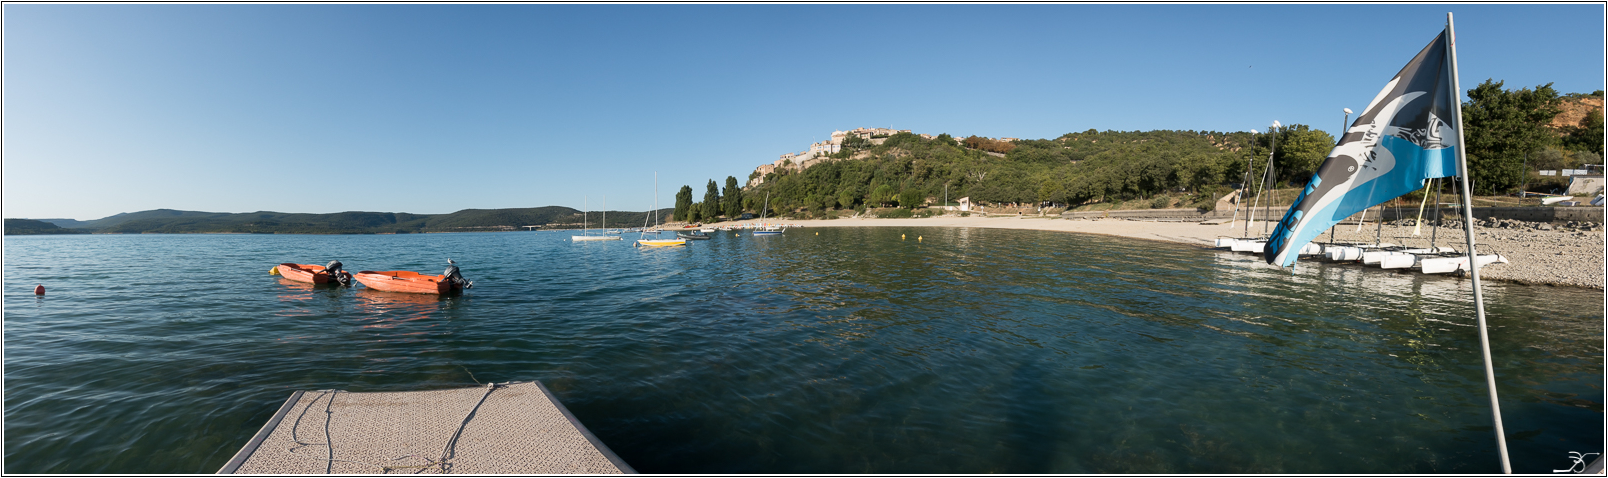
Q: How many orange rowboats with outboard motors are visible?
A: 2